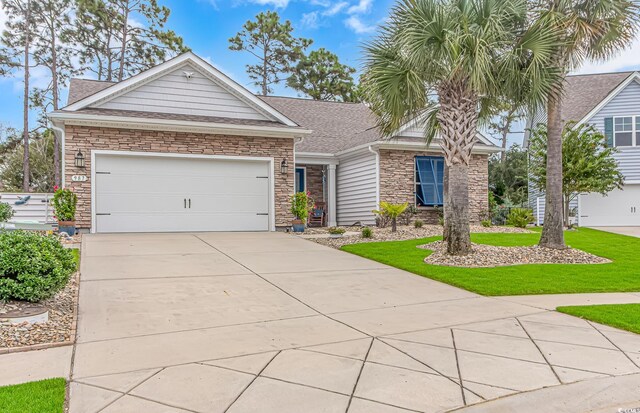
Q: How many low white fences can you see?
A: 1